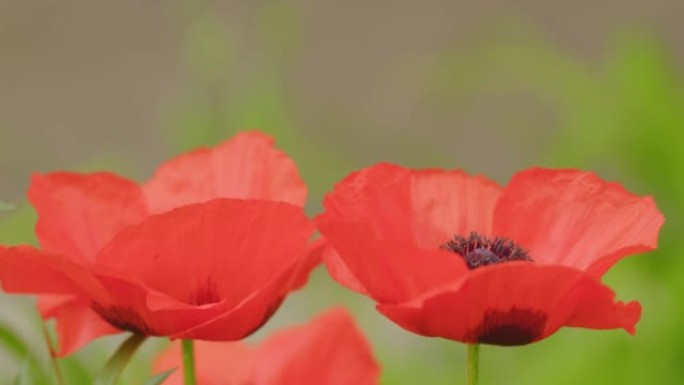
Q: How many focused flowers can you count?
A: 2